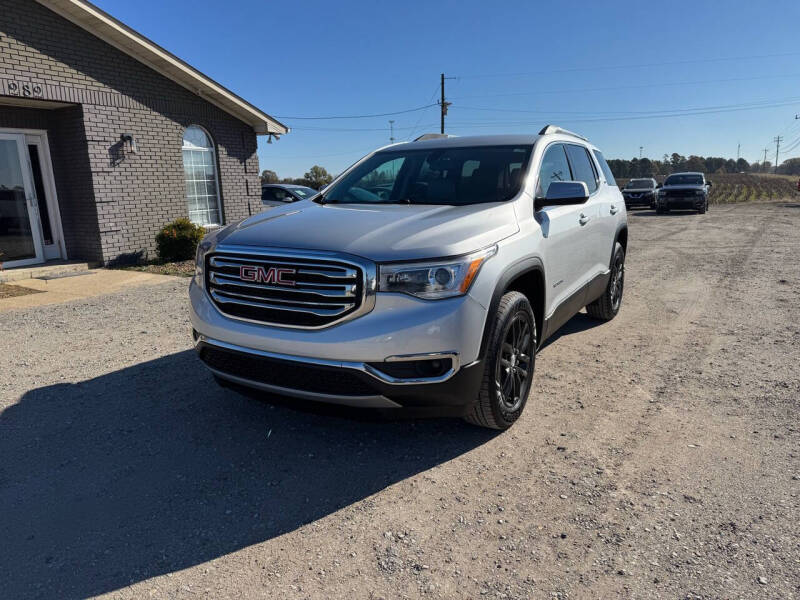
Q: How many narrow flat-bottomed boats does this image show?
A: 0